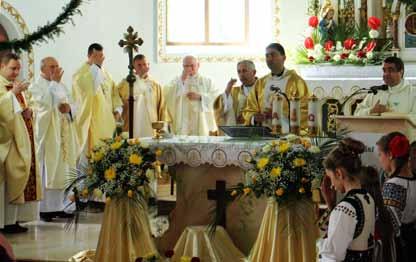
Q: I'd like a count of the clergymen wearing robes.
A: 8